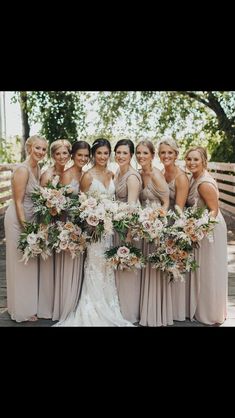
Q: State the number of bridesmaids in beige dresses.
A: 7